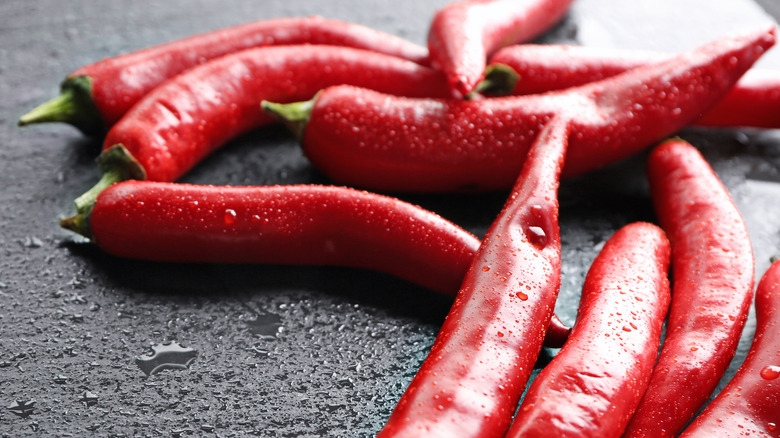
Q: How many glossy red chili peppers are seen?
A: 10